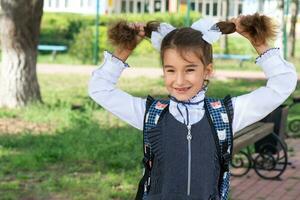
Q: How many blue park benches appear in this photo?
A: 2